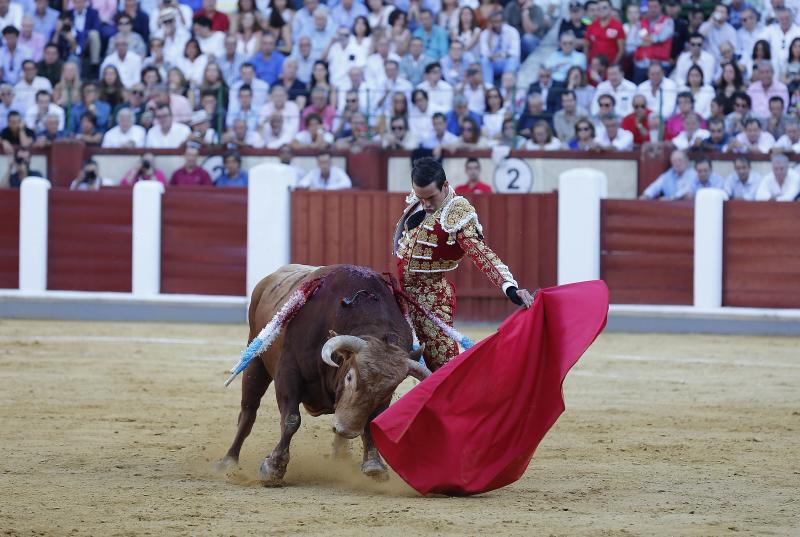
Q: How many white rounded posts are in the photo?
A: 5